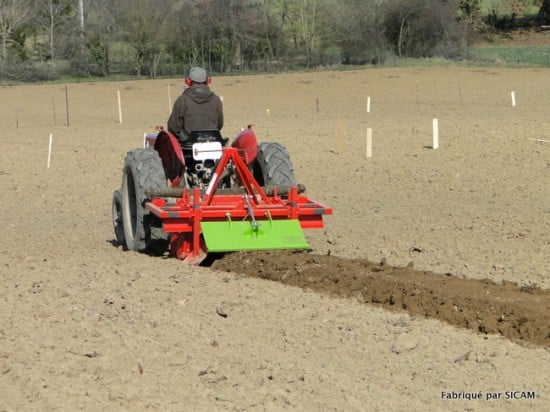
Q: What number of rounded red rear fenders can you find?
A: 2